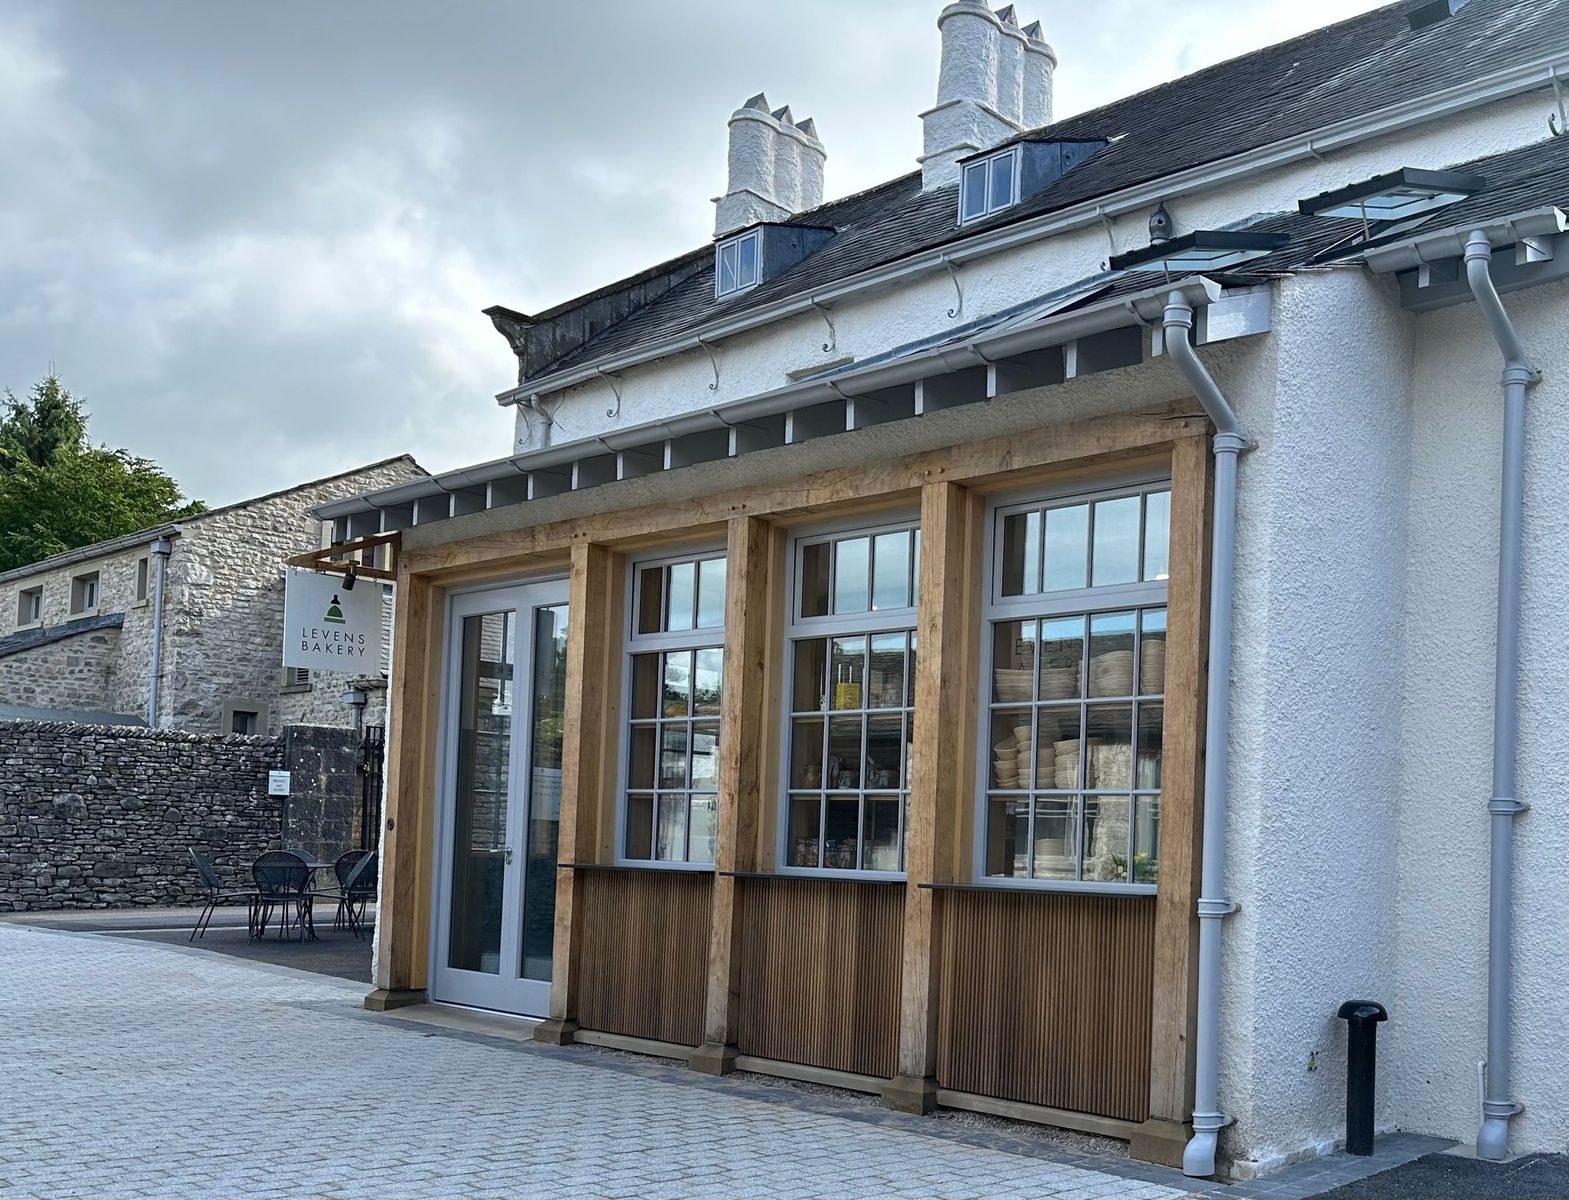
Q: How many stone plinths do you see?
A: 5